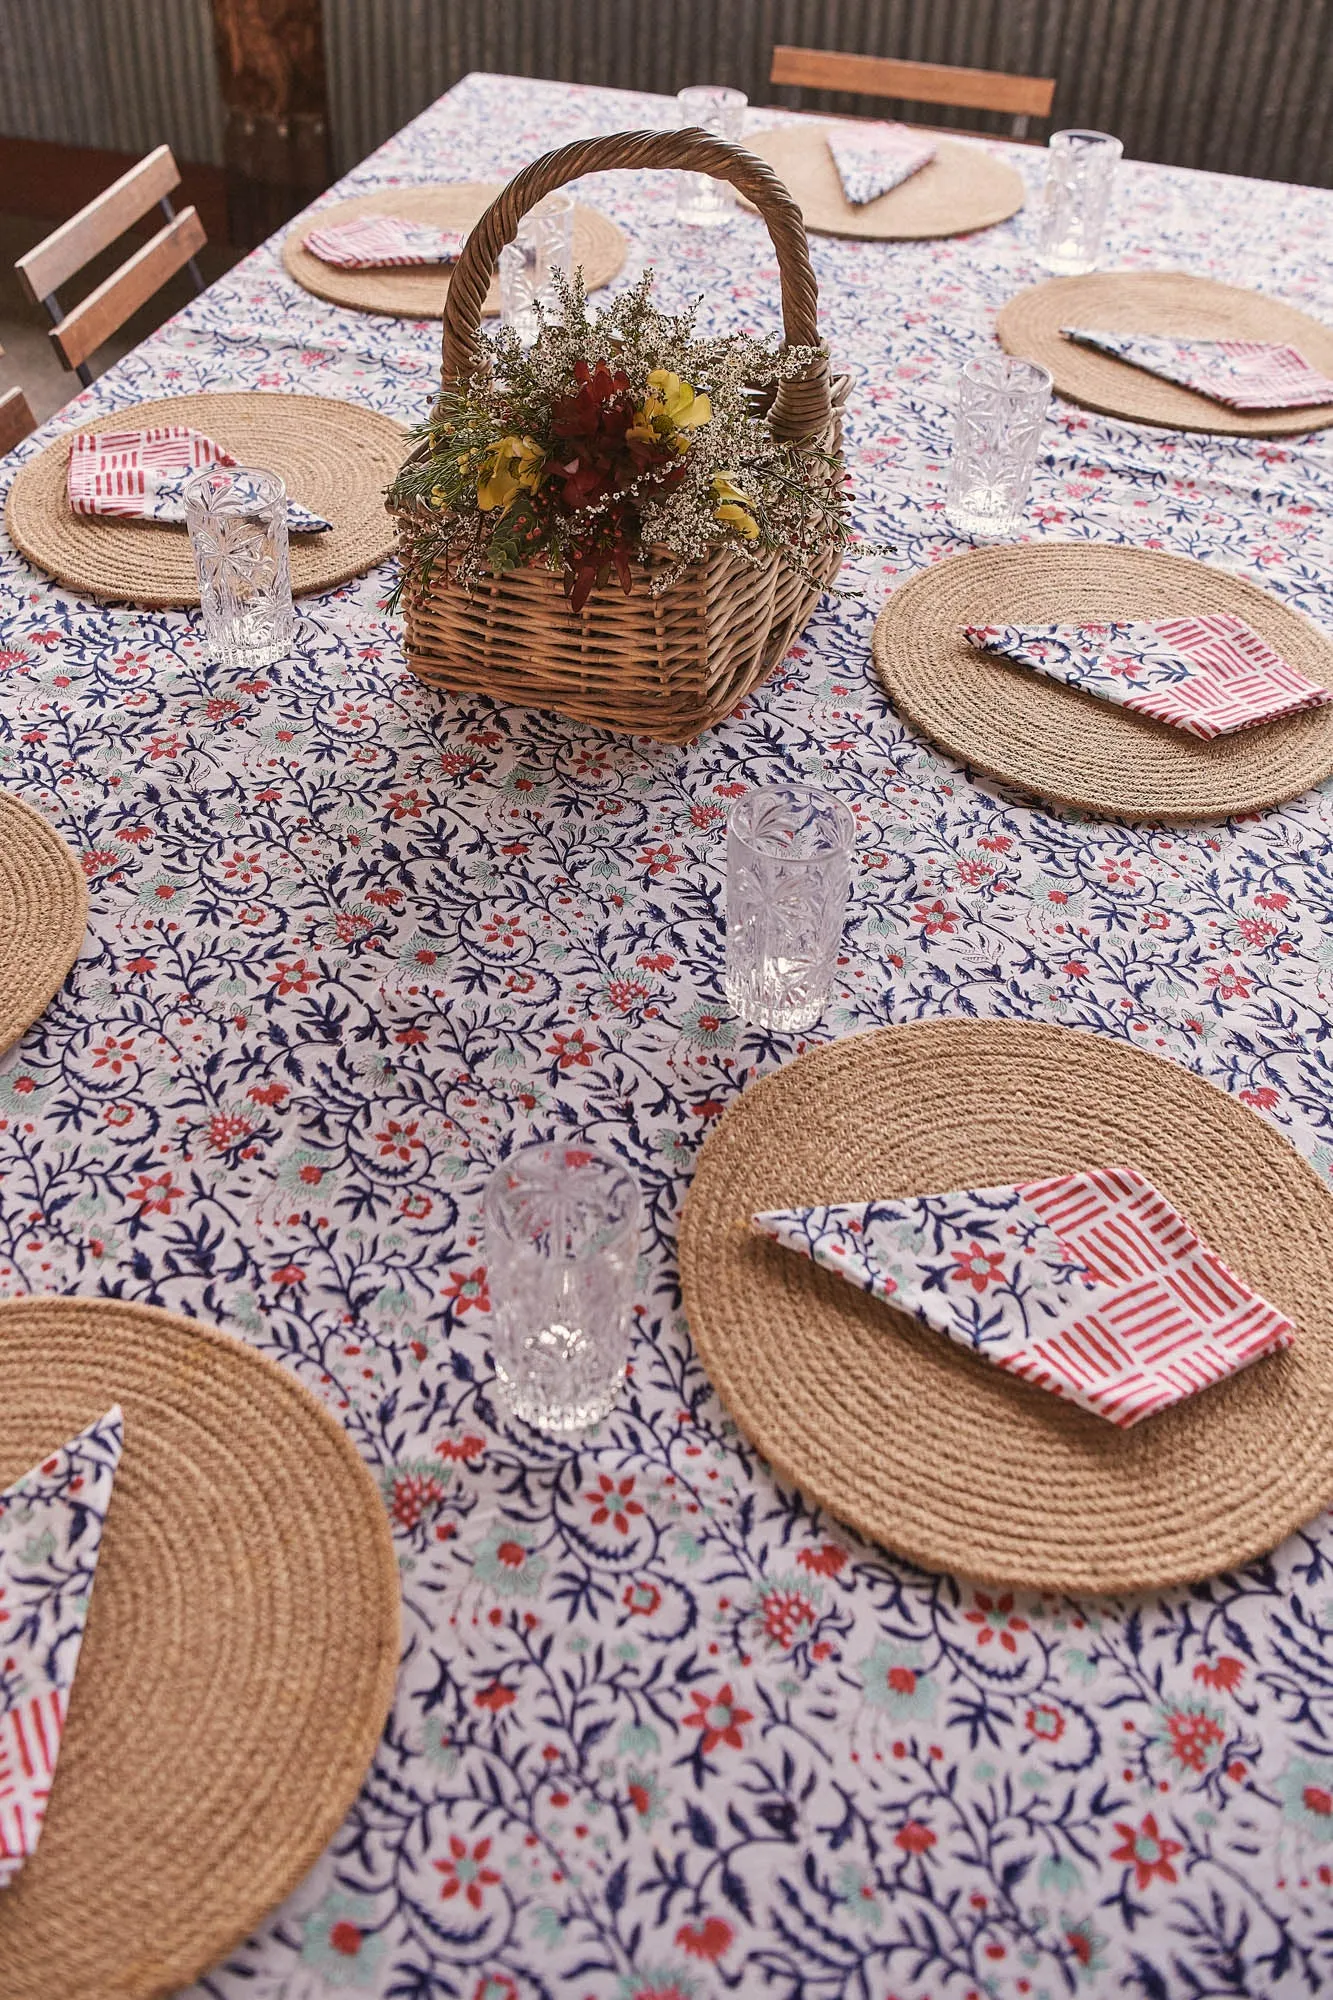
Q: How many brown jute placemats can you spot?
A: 8